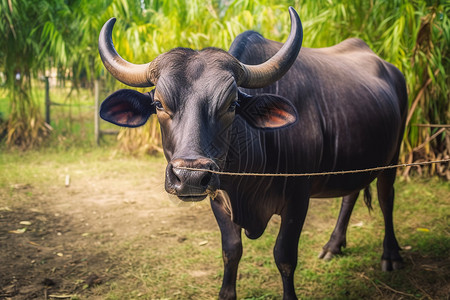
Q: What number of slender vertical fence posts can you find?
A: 2